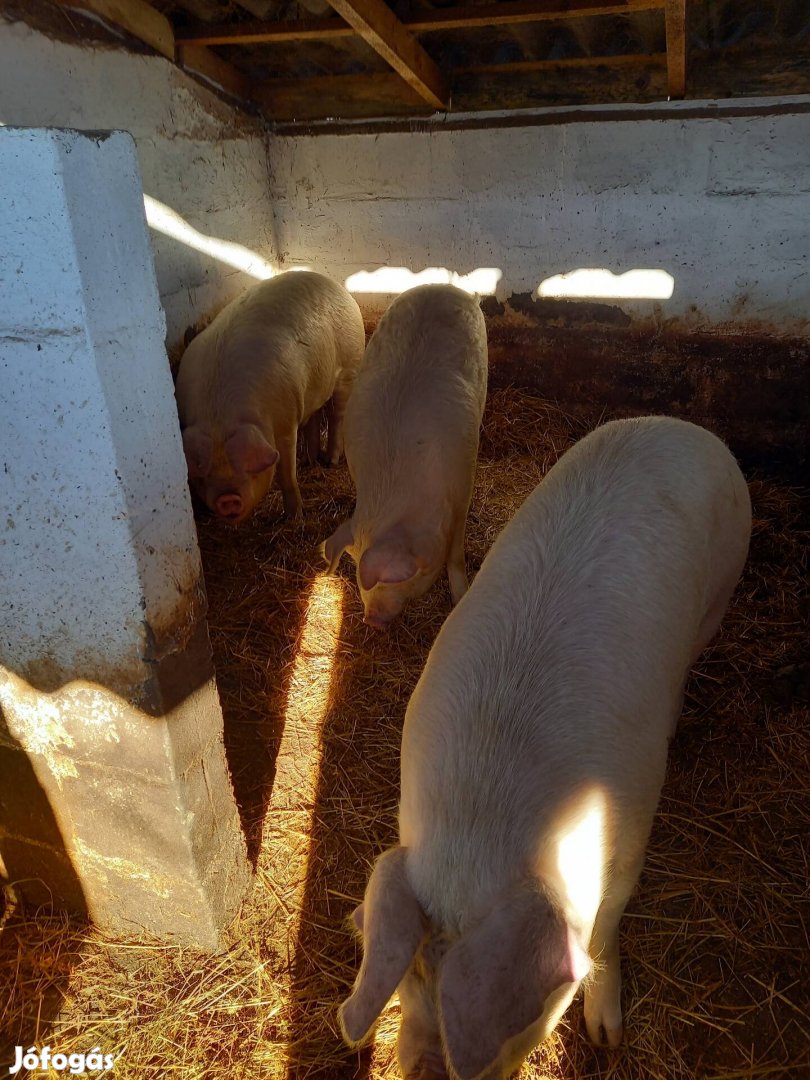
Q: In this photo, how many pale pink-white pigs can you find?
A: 3